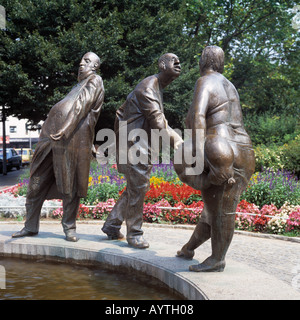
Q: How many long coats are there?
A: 1